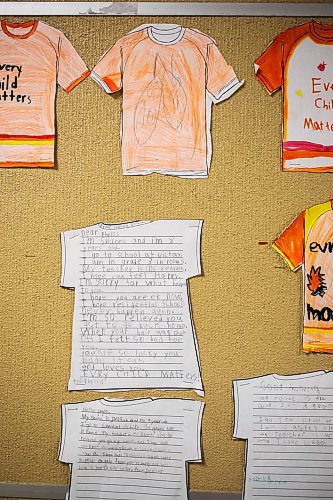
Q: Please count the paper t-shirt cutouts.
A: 7